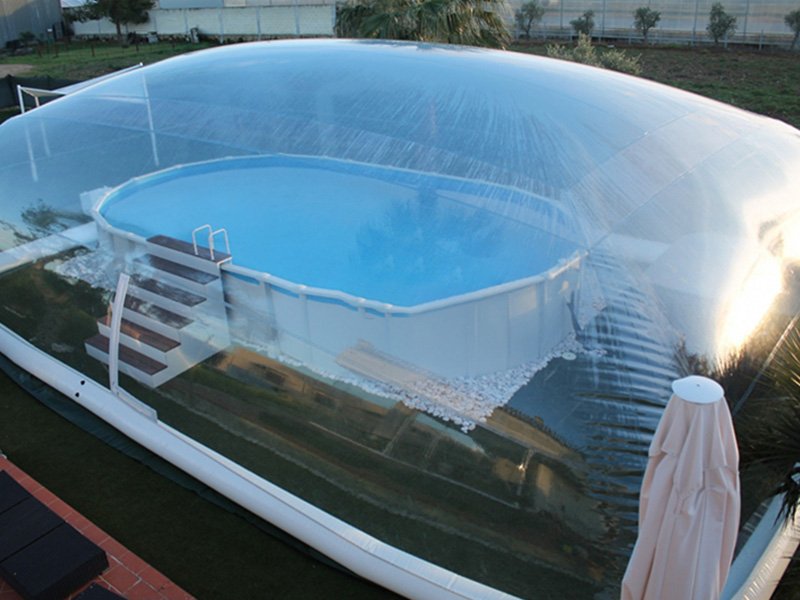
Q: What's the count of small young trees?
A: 5